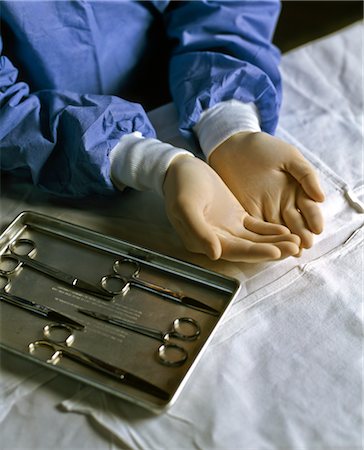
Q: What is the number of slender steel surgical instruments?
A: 5